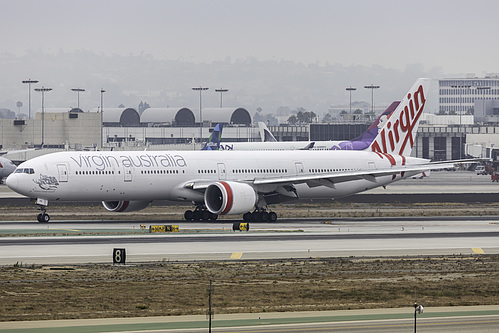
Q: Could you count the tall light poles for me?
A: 10